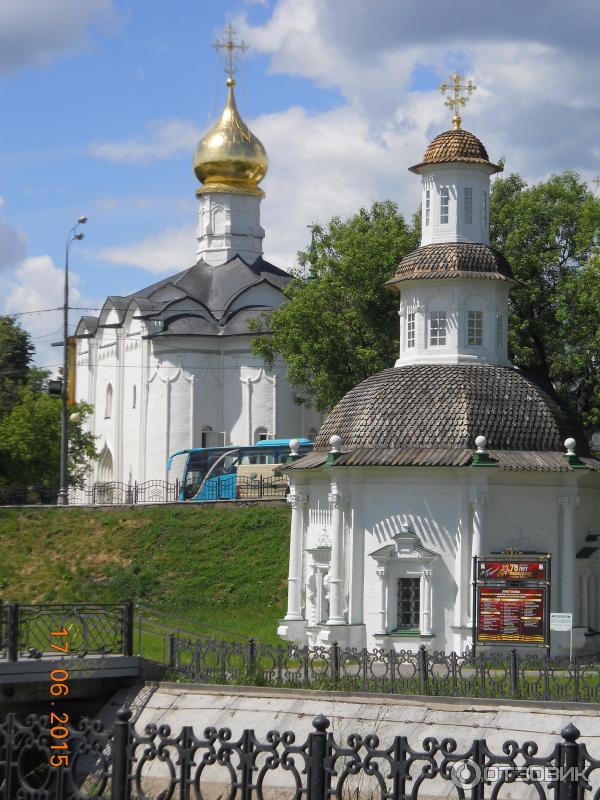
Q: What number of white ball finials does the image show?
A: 4